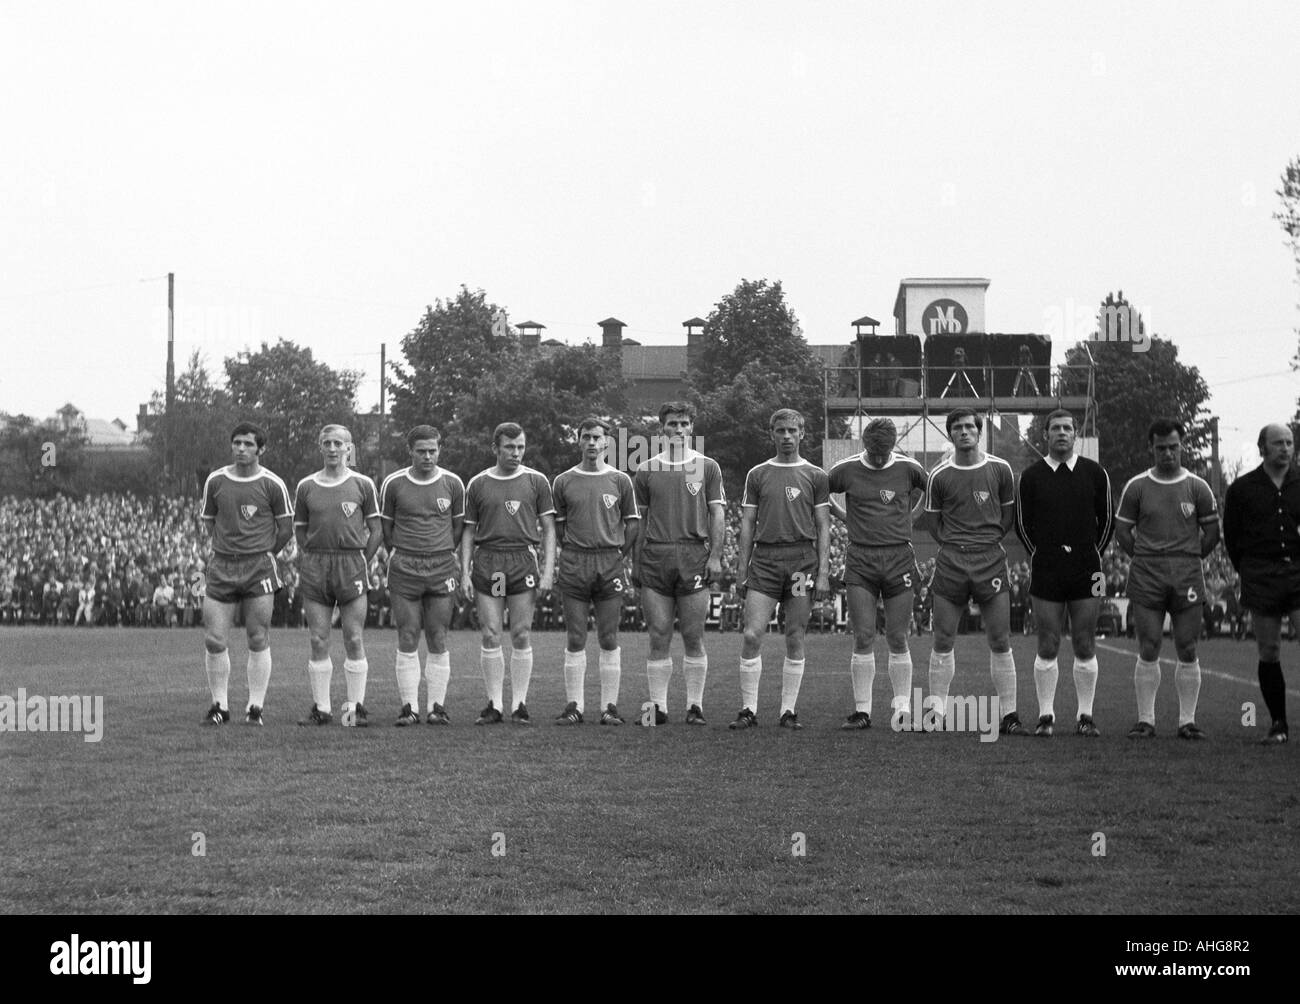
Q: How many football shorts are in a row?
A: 12